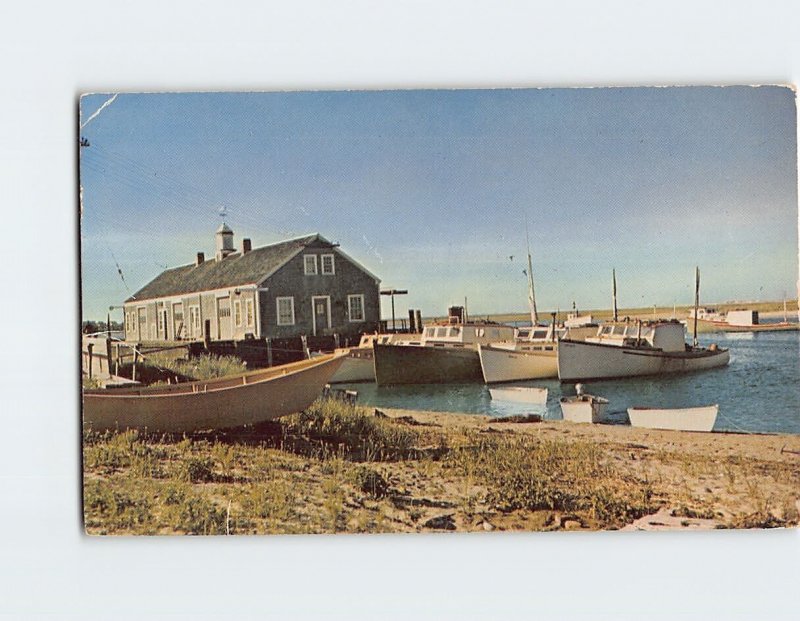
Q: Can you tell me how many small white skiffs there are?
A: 3